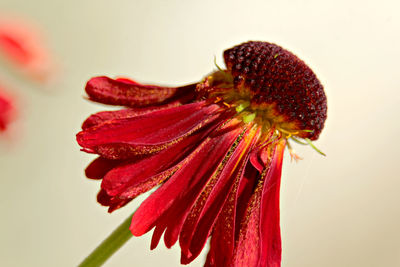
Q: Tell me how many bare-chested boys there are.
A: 0